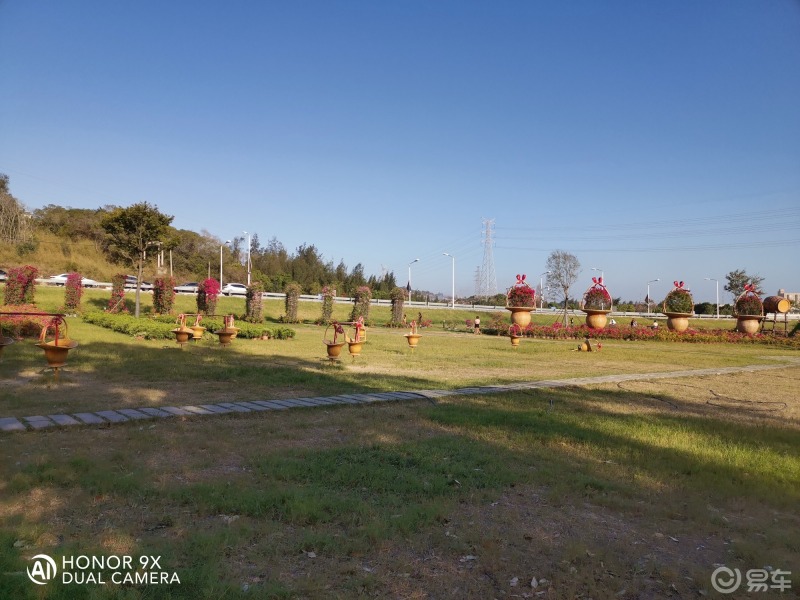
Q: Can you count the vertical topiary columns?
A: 10